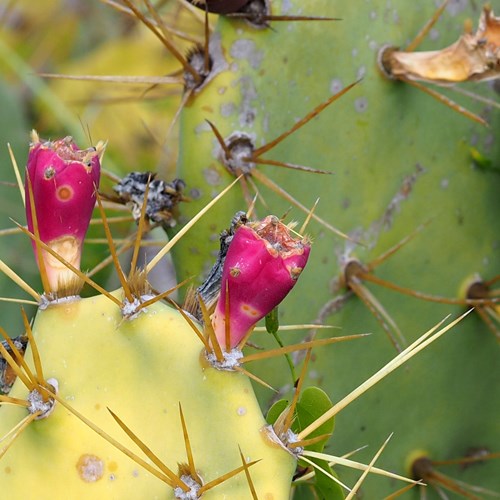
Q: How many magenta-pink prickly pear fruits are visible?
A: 2